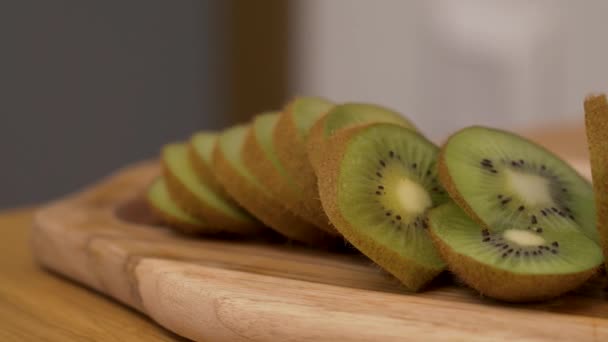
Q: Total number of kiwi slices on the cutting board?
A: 11